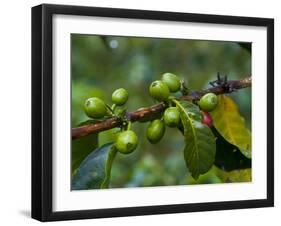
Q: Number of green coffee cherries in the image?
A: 8